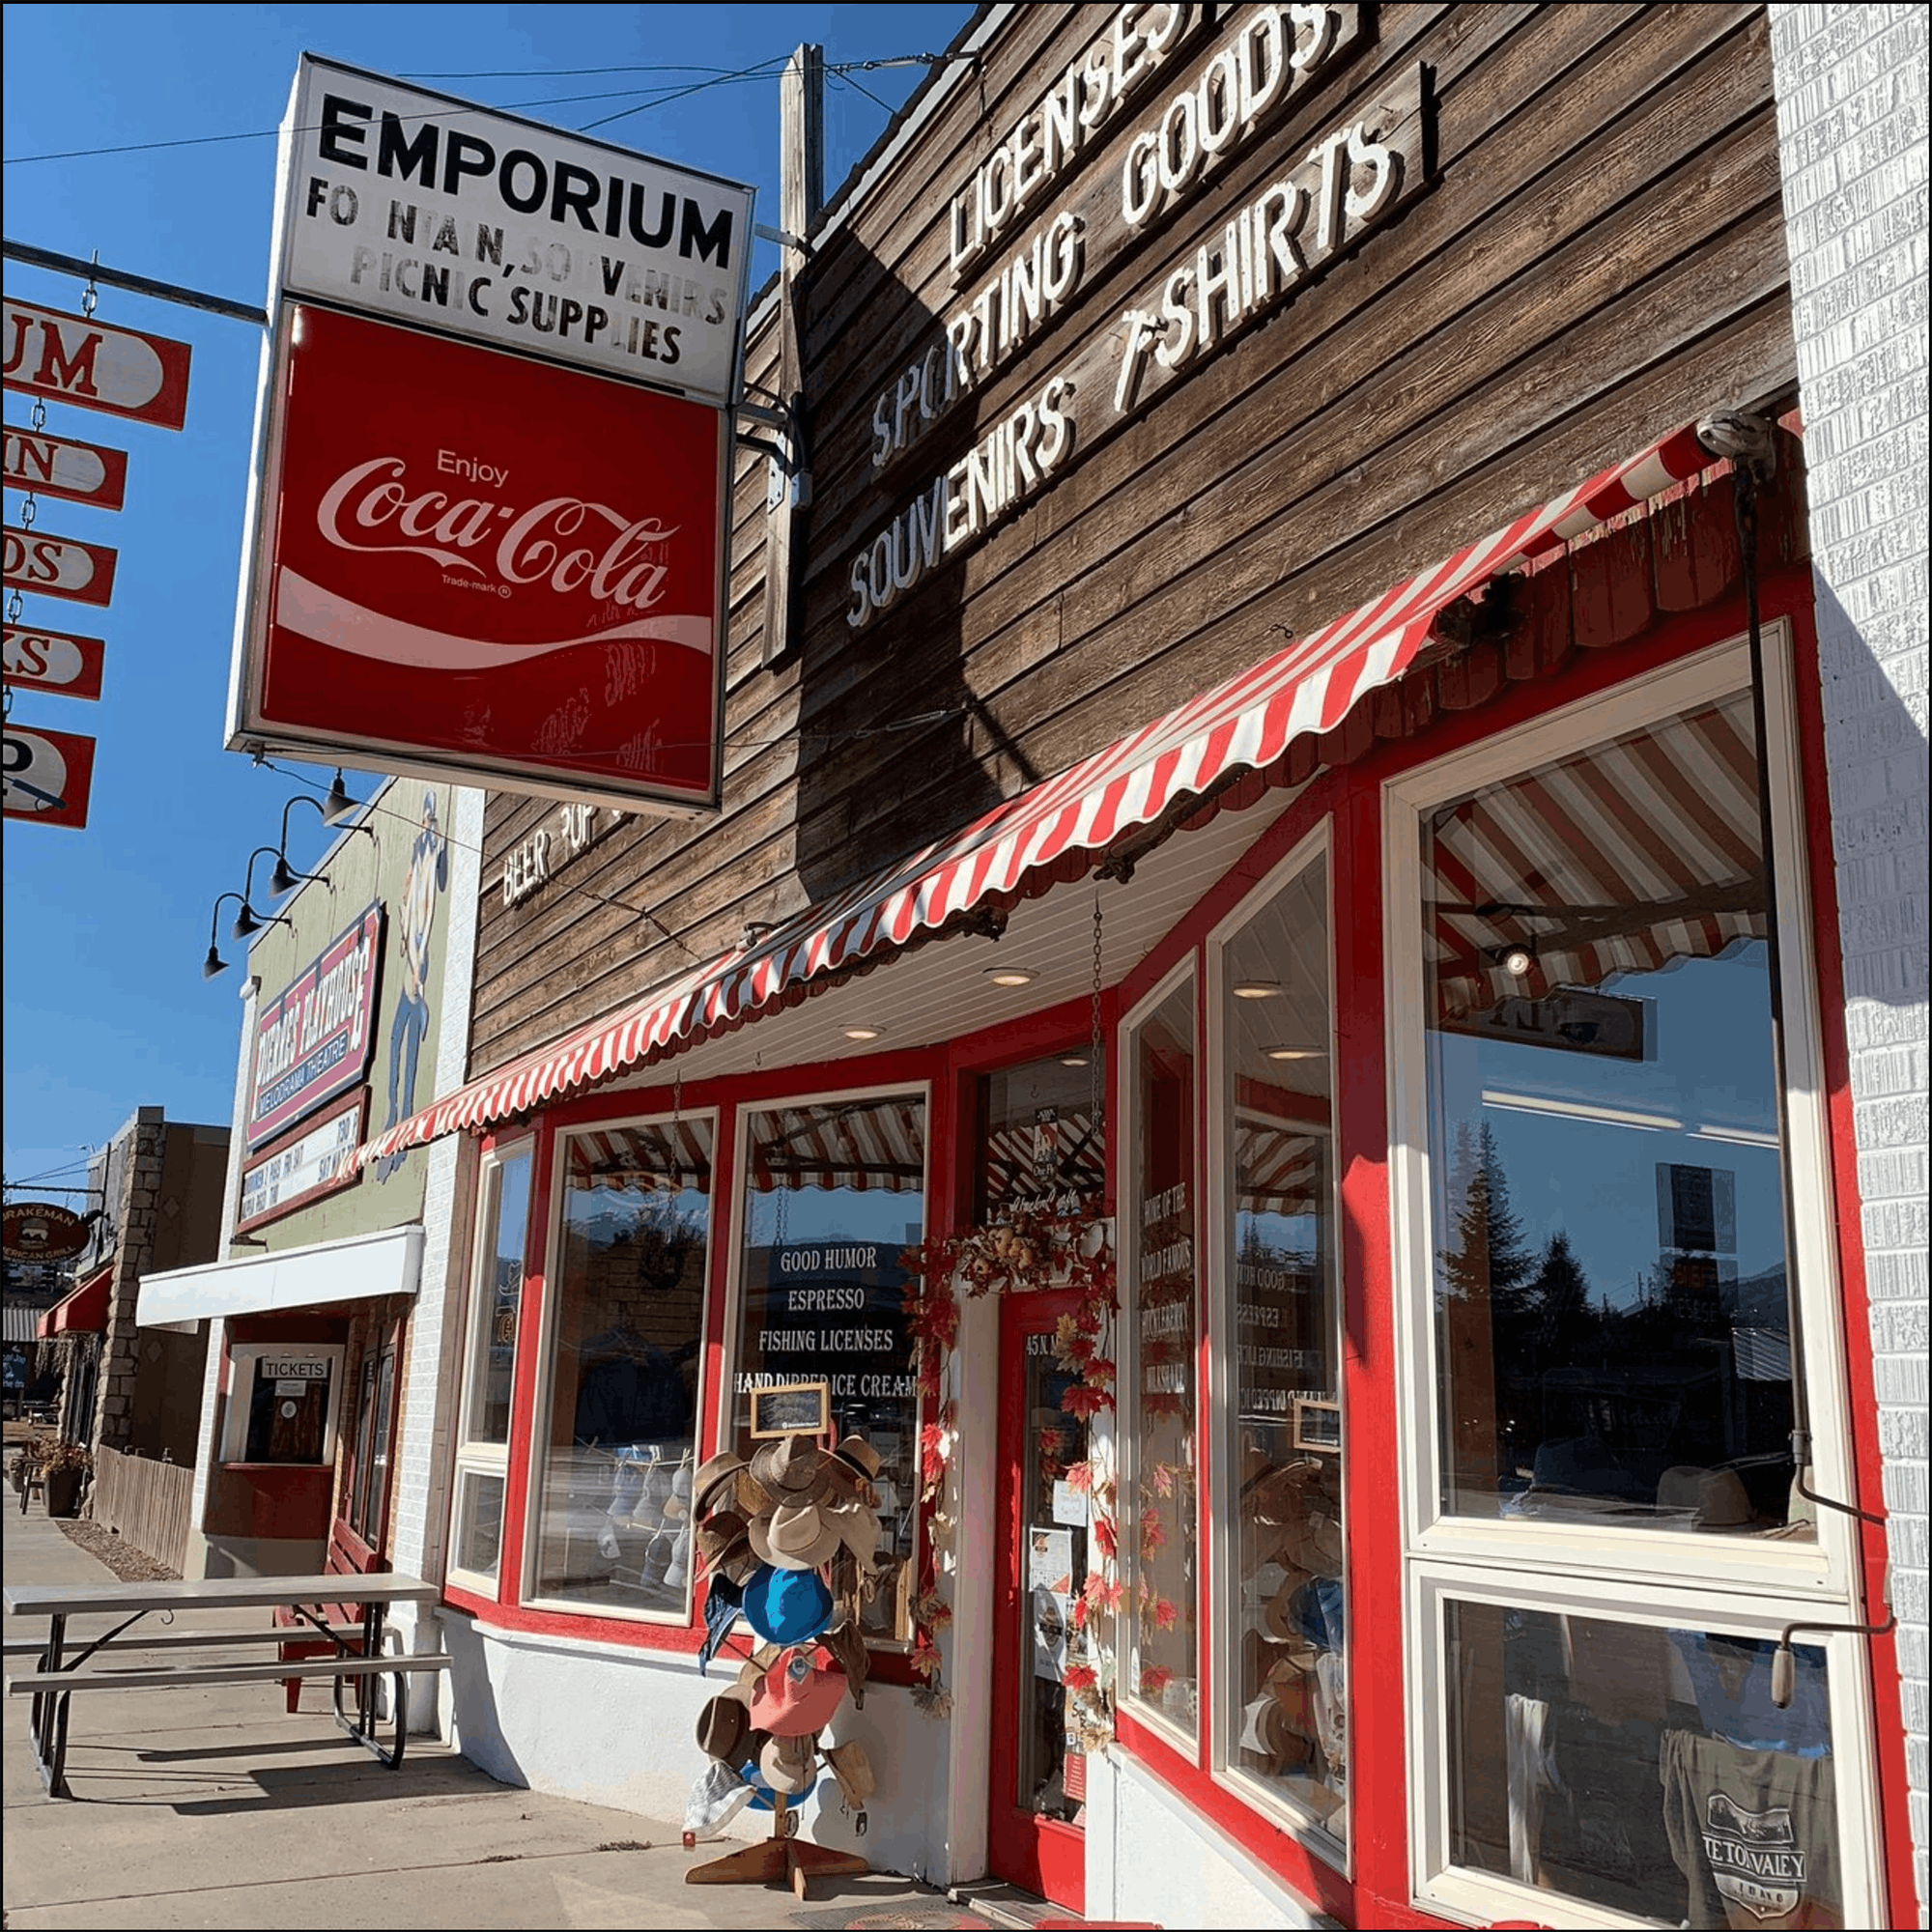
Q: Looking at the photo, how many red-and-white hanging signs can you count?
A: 5